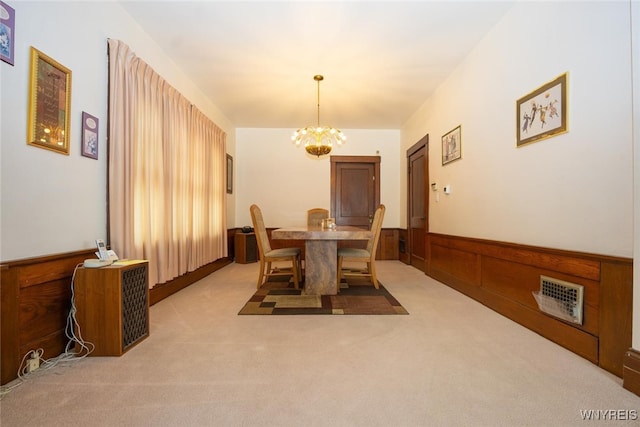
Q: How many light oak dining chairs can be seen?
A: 3